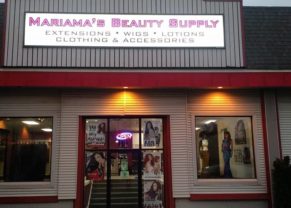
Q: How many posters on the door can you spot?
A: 5